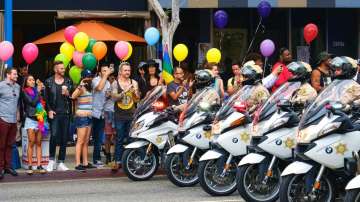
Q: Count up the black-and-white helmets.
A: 4